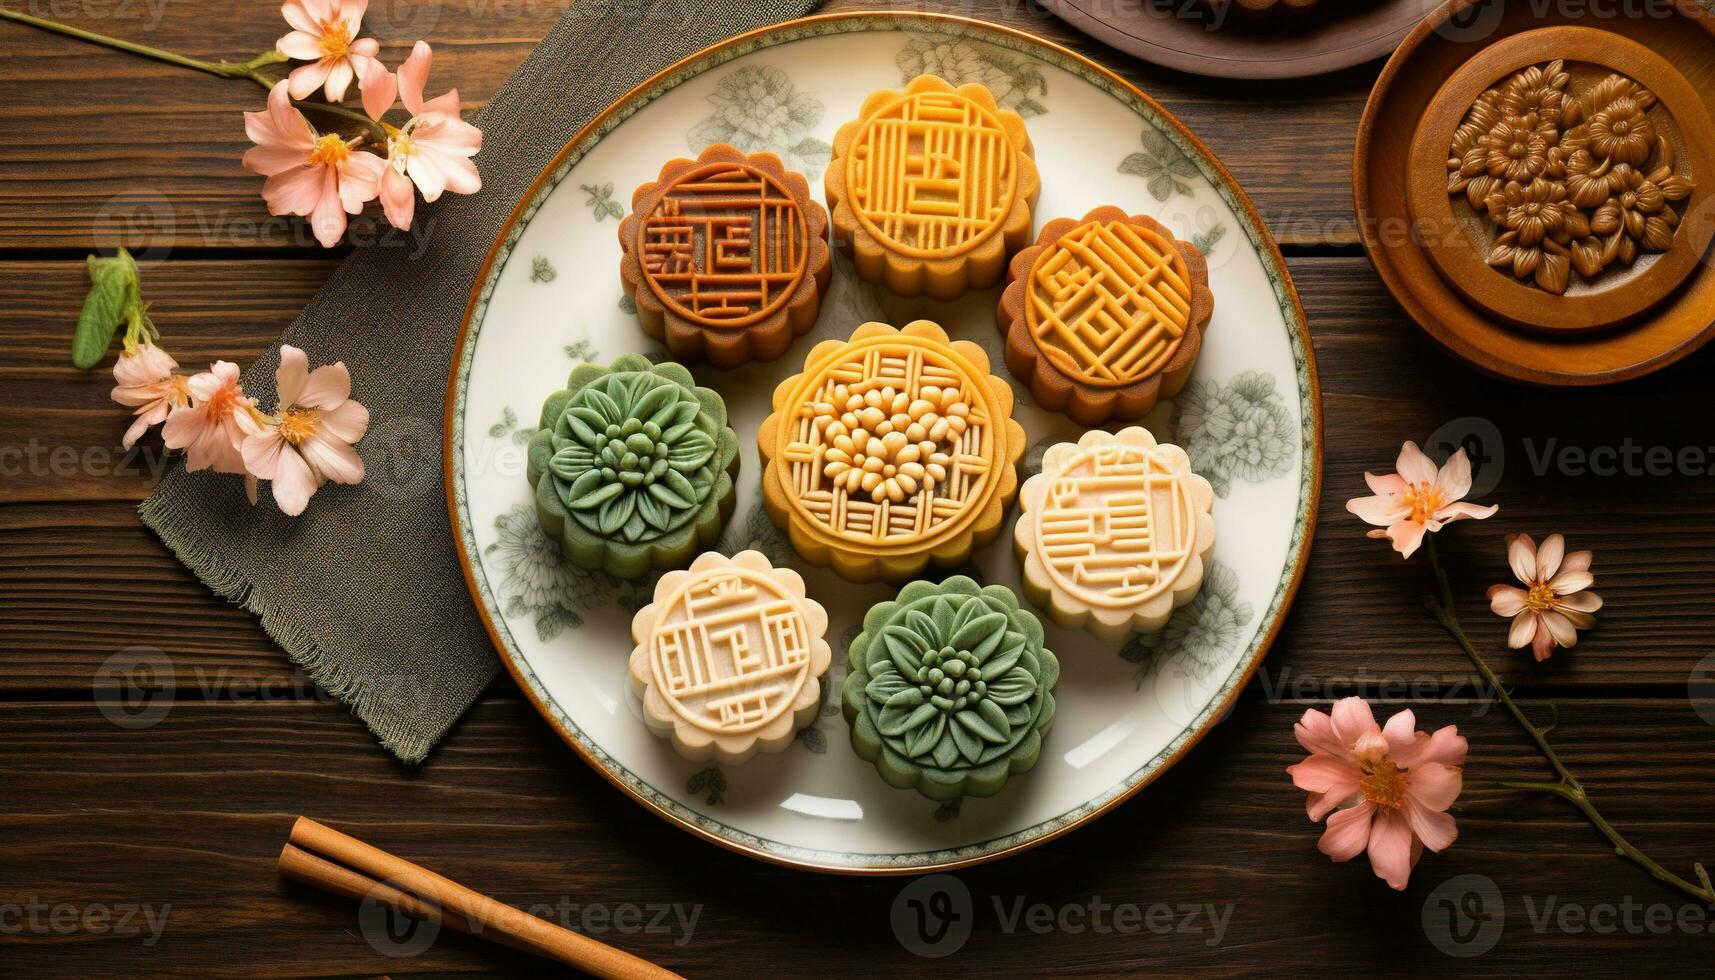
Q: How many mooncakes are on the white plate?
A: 8